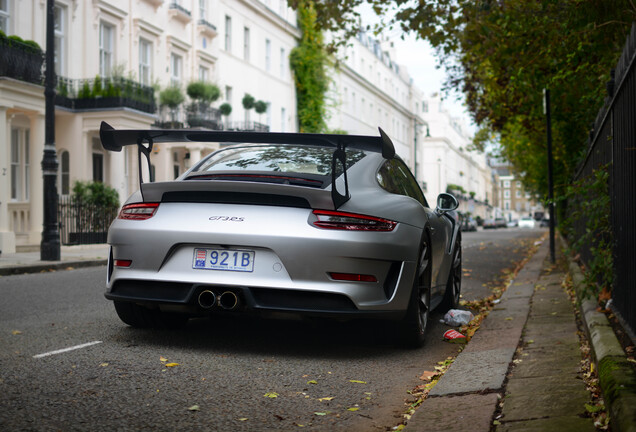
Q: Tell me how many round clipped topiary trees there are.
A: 6